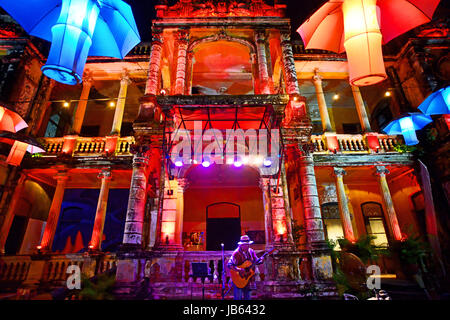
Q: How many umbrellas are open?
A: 6